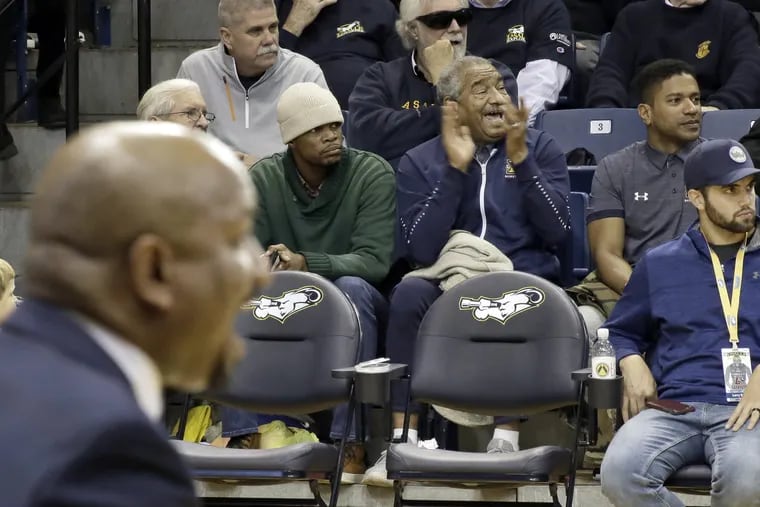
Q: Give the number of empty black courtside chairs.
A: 2